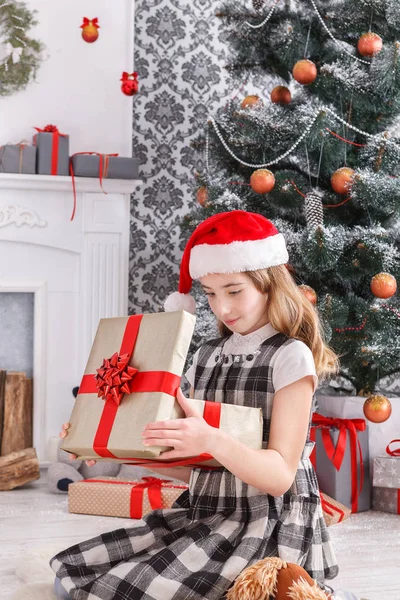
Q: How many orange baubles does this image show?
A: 11